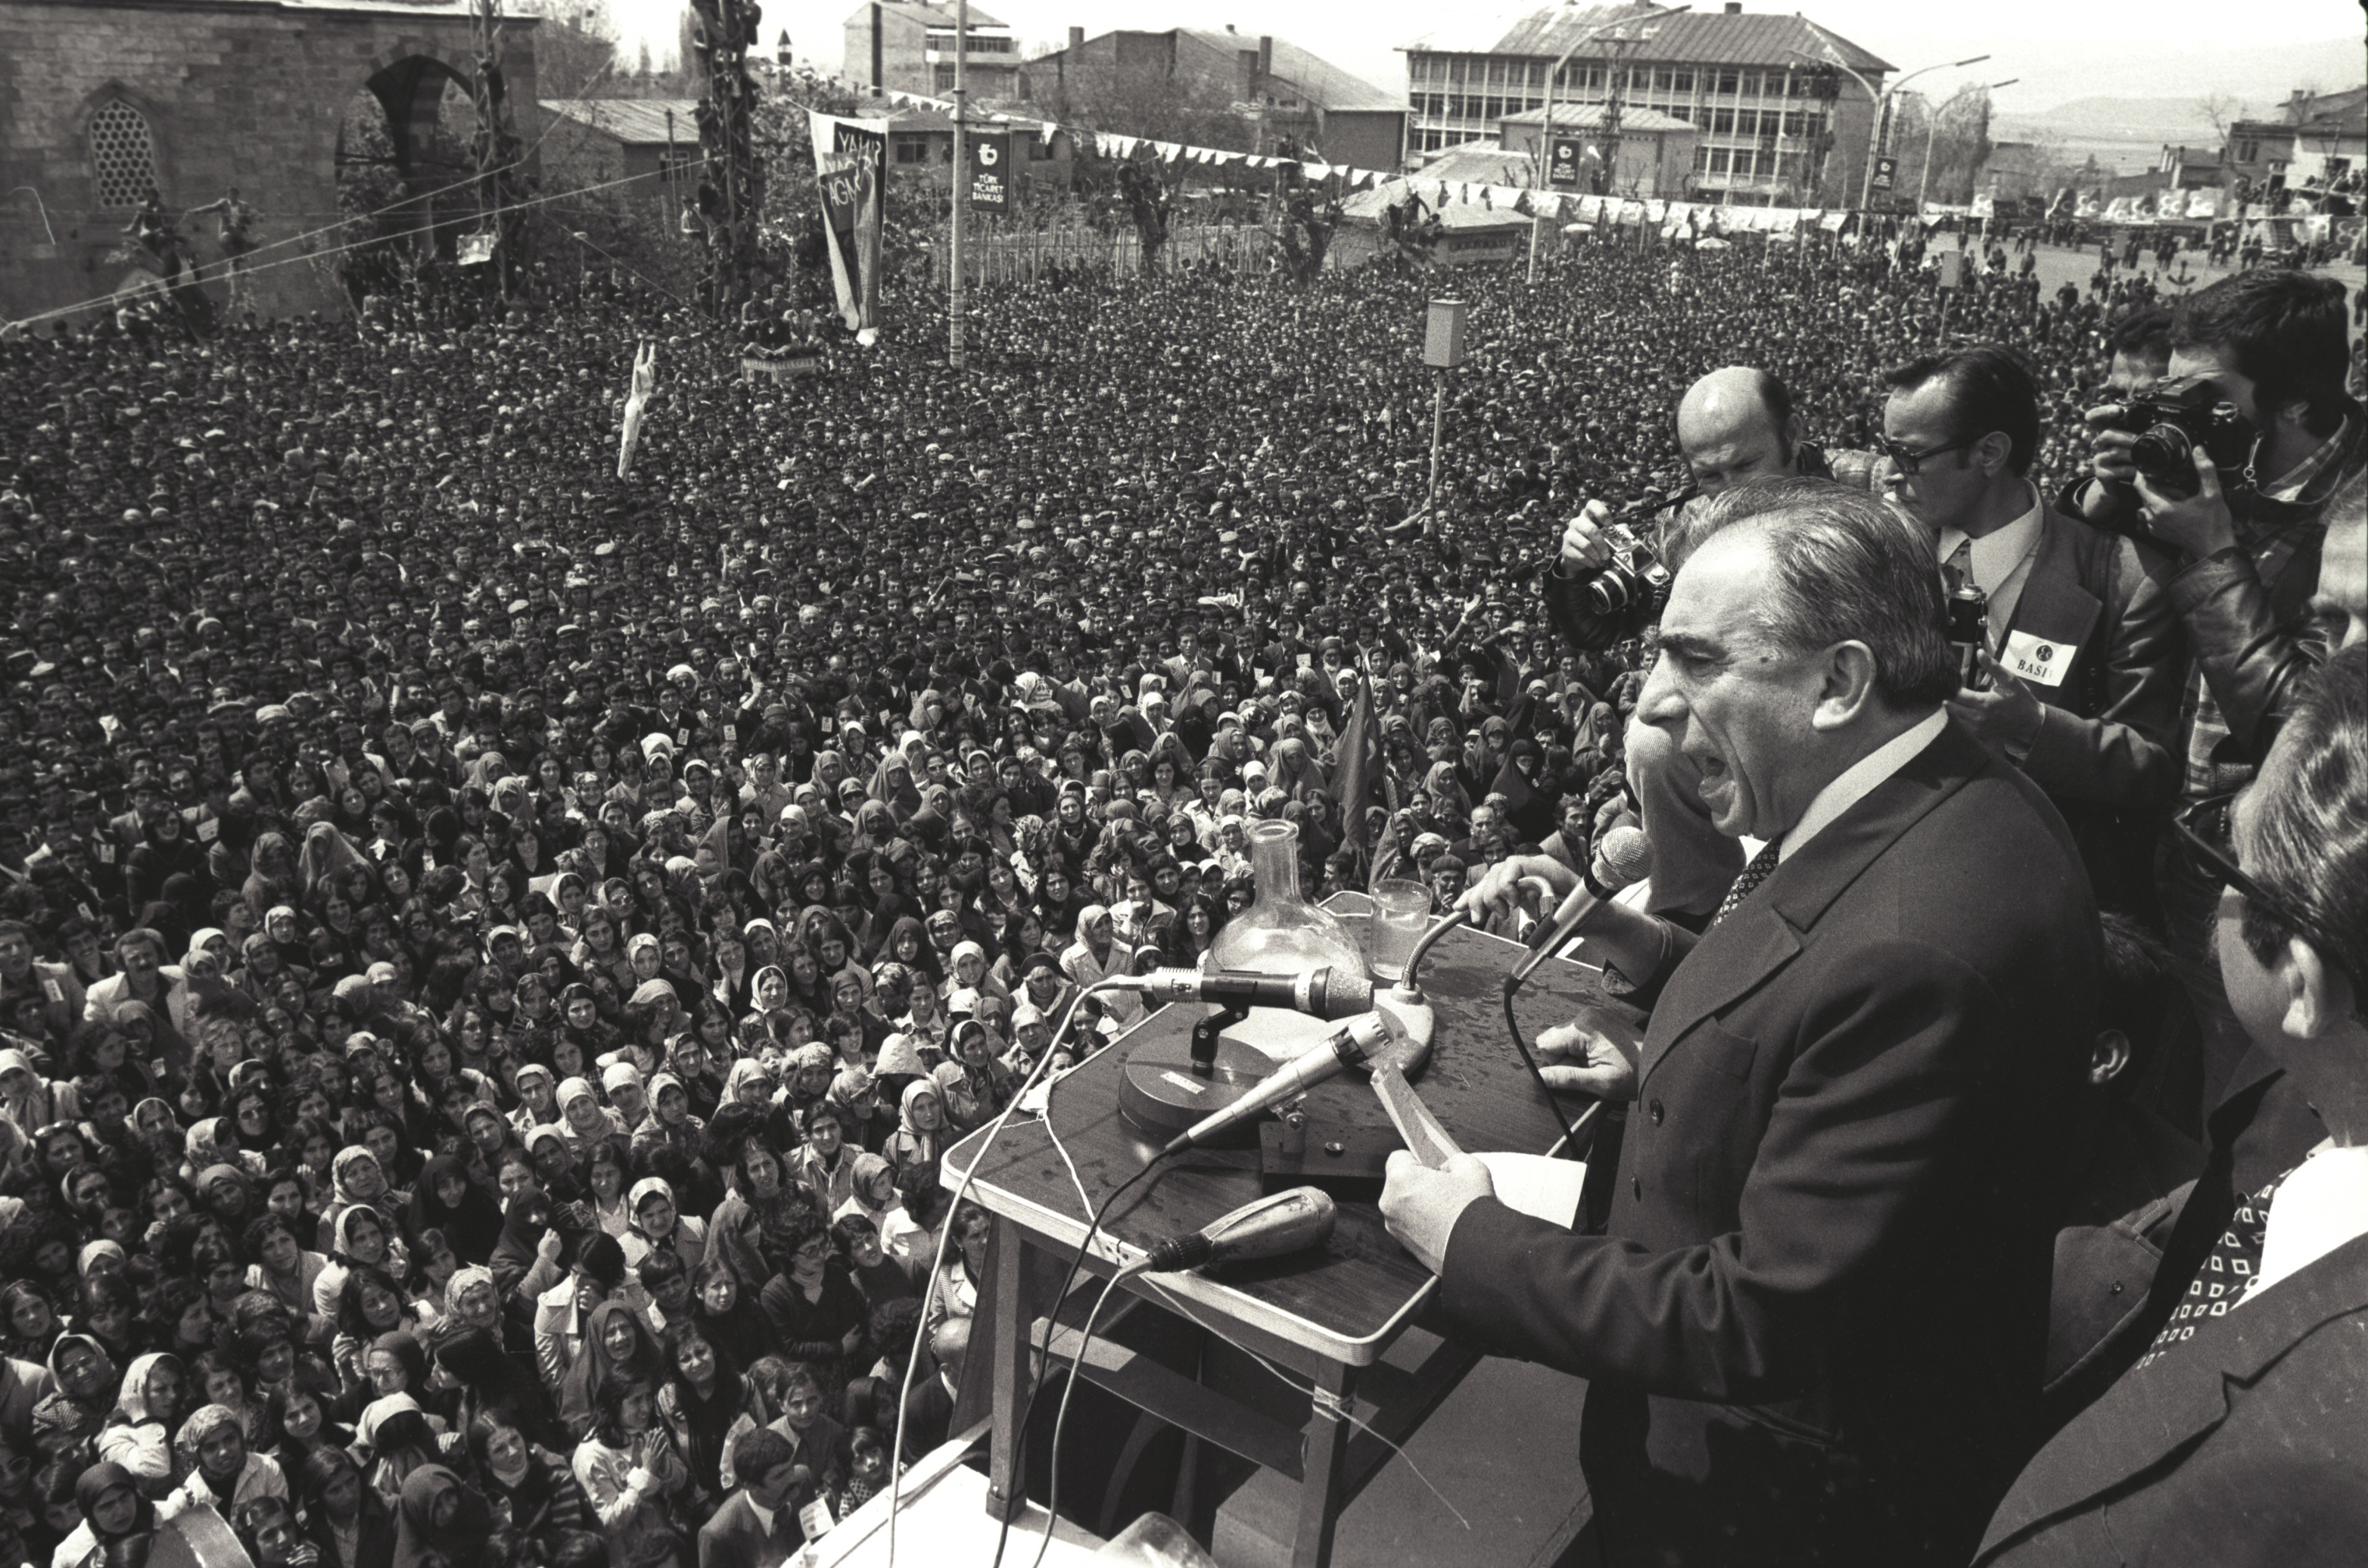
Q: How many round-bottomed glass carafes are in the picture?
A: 1